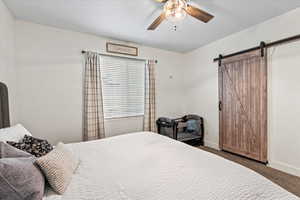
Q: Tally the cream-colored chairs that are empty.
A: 0